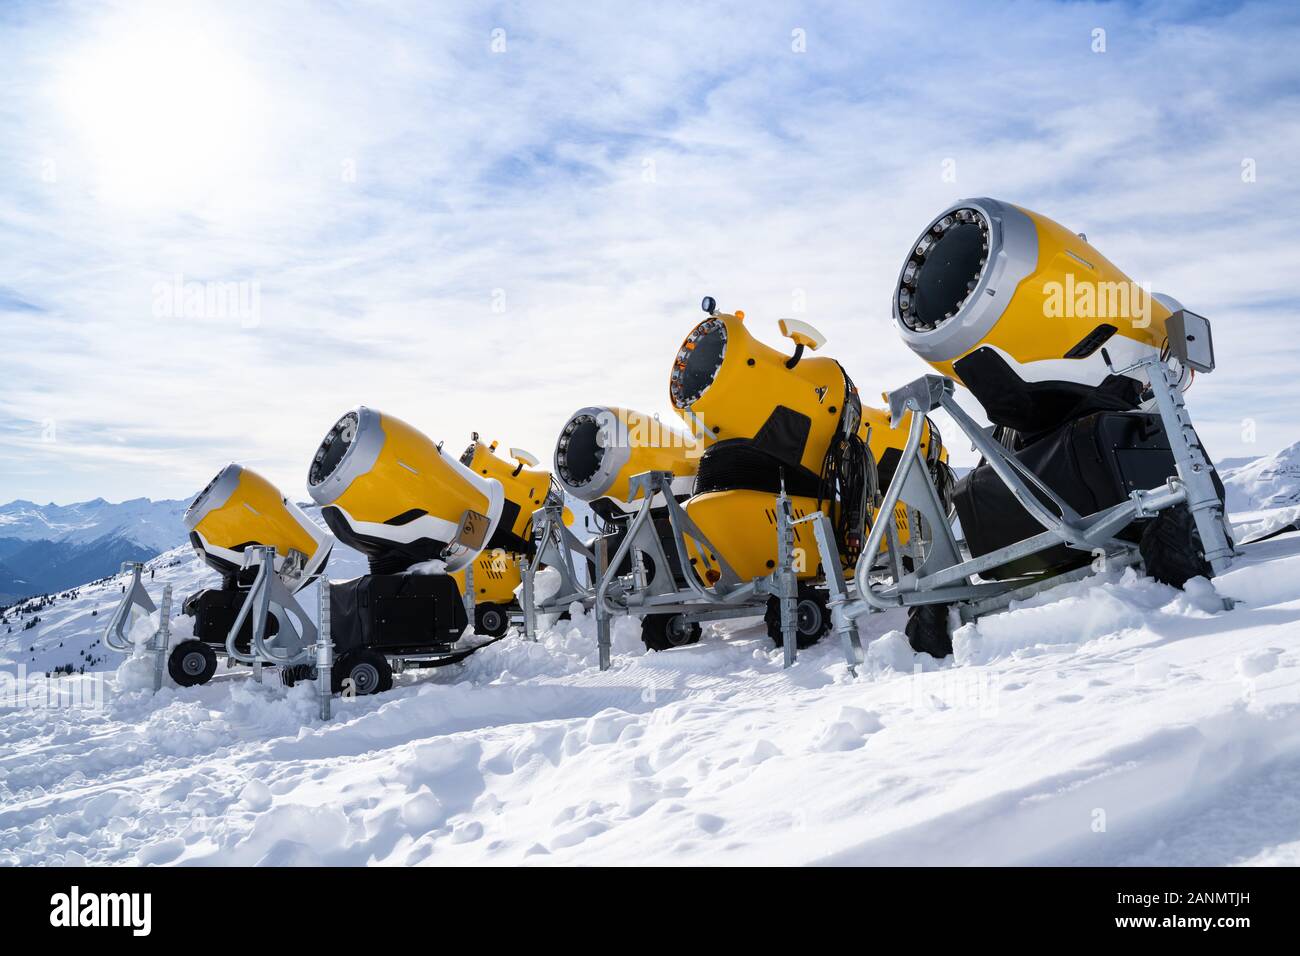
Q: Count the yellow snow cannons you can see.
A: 7